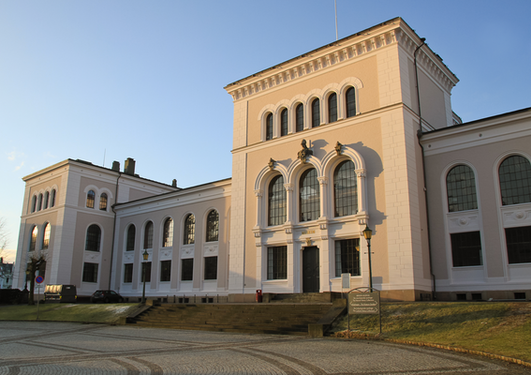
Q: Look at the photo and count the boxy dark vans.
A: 1